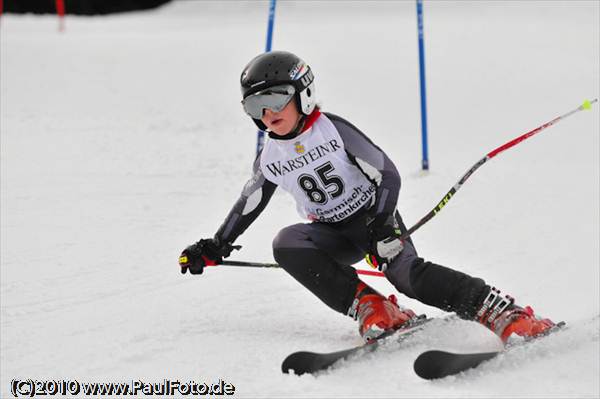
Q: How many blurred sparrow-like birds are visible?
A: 0